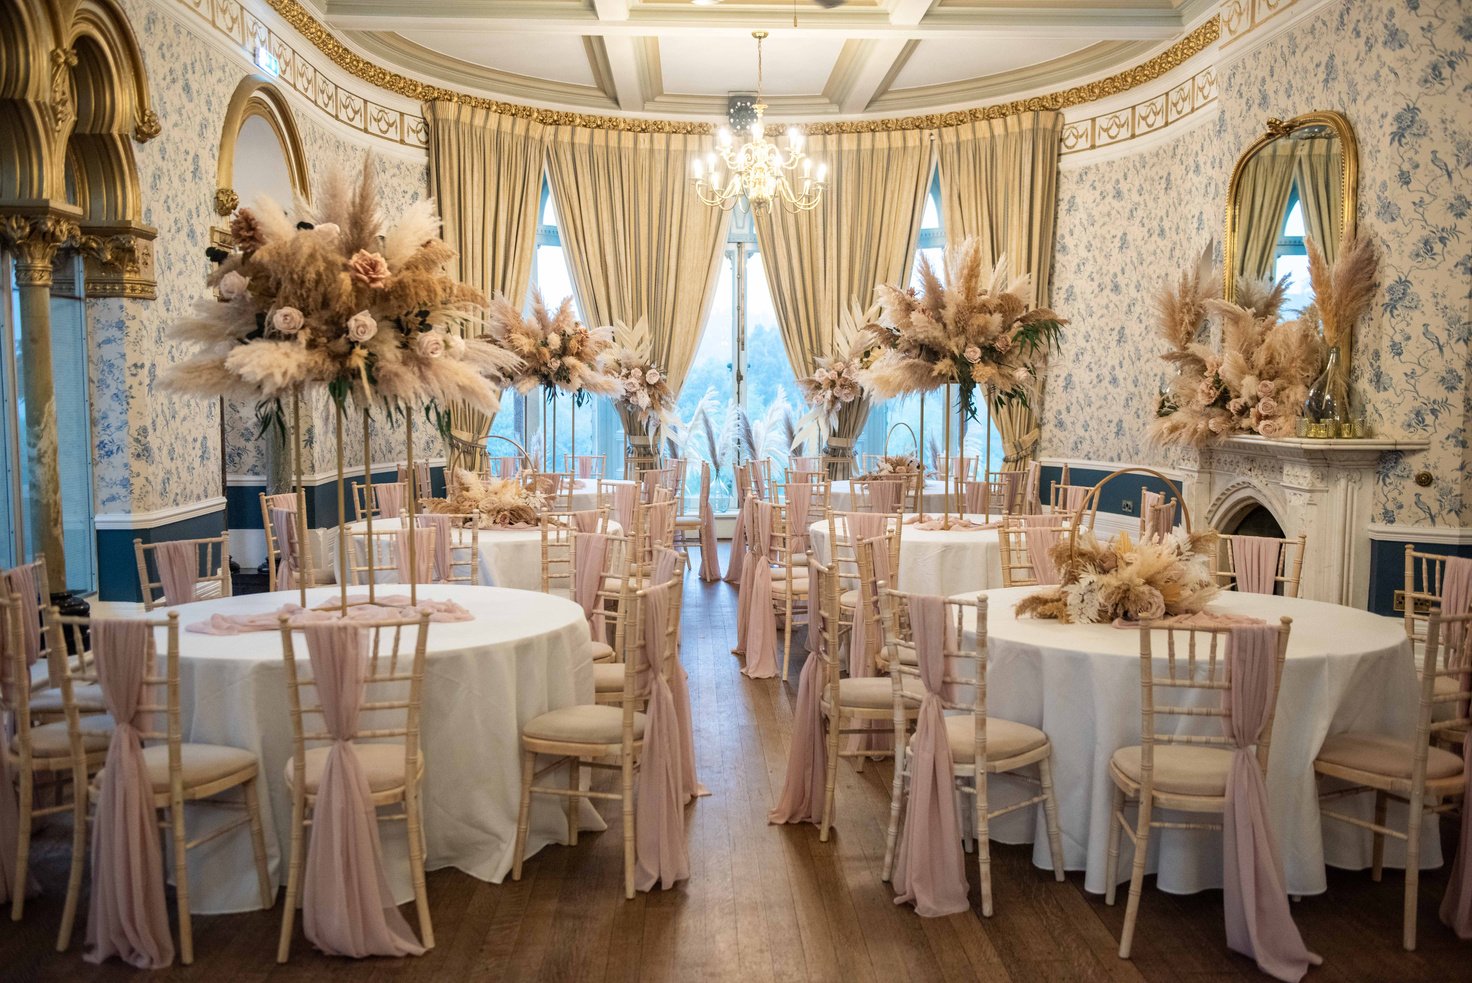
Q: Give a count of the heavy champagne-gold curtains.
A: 4